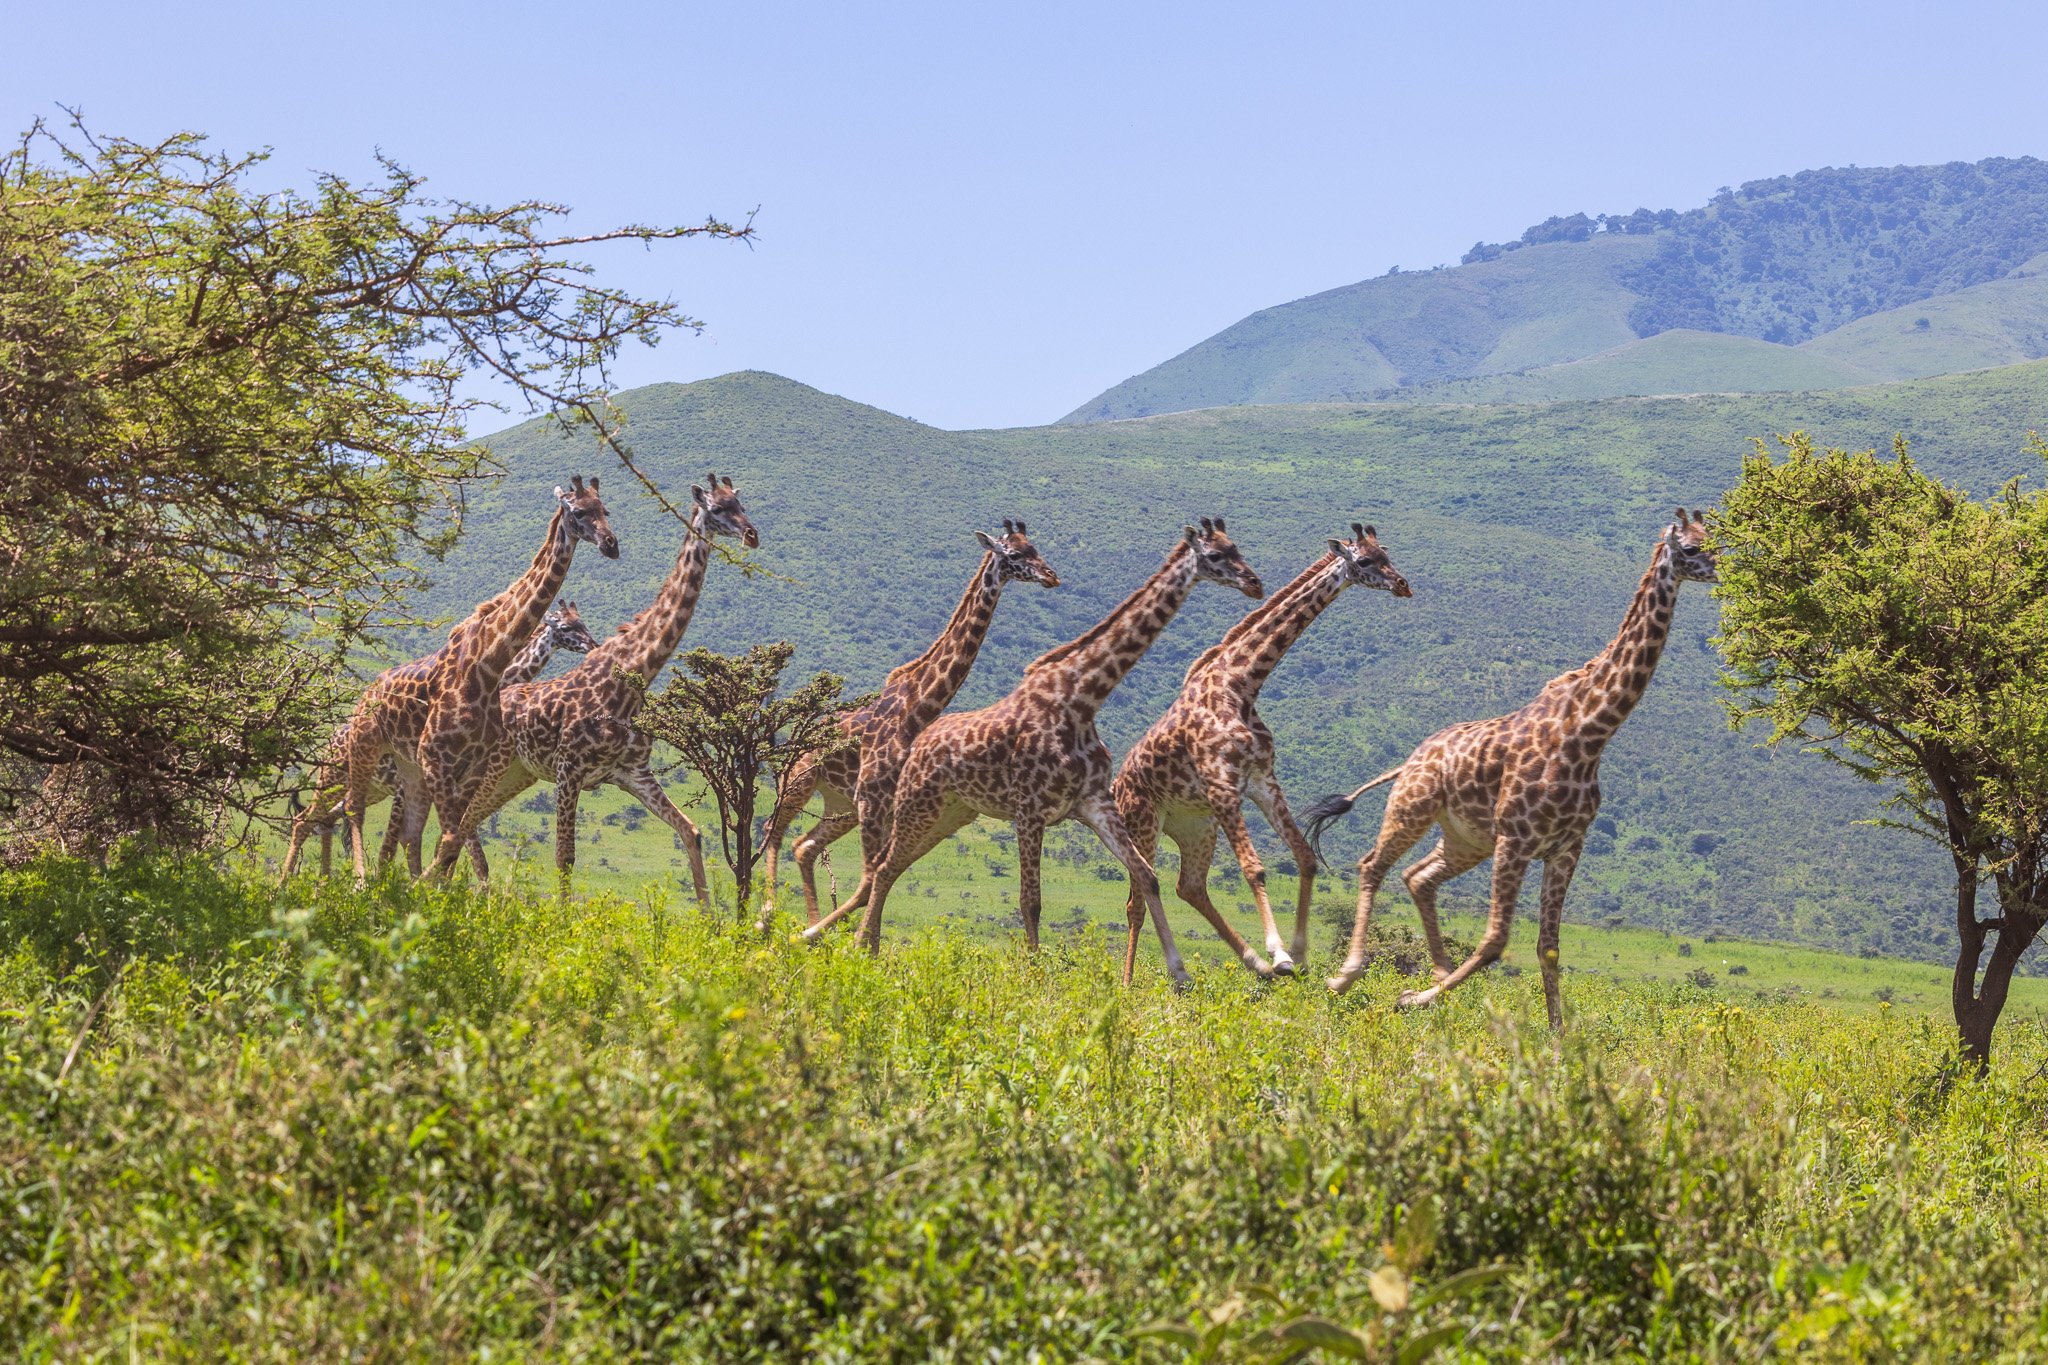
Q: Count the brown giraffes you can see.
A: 7